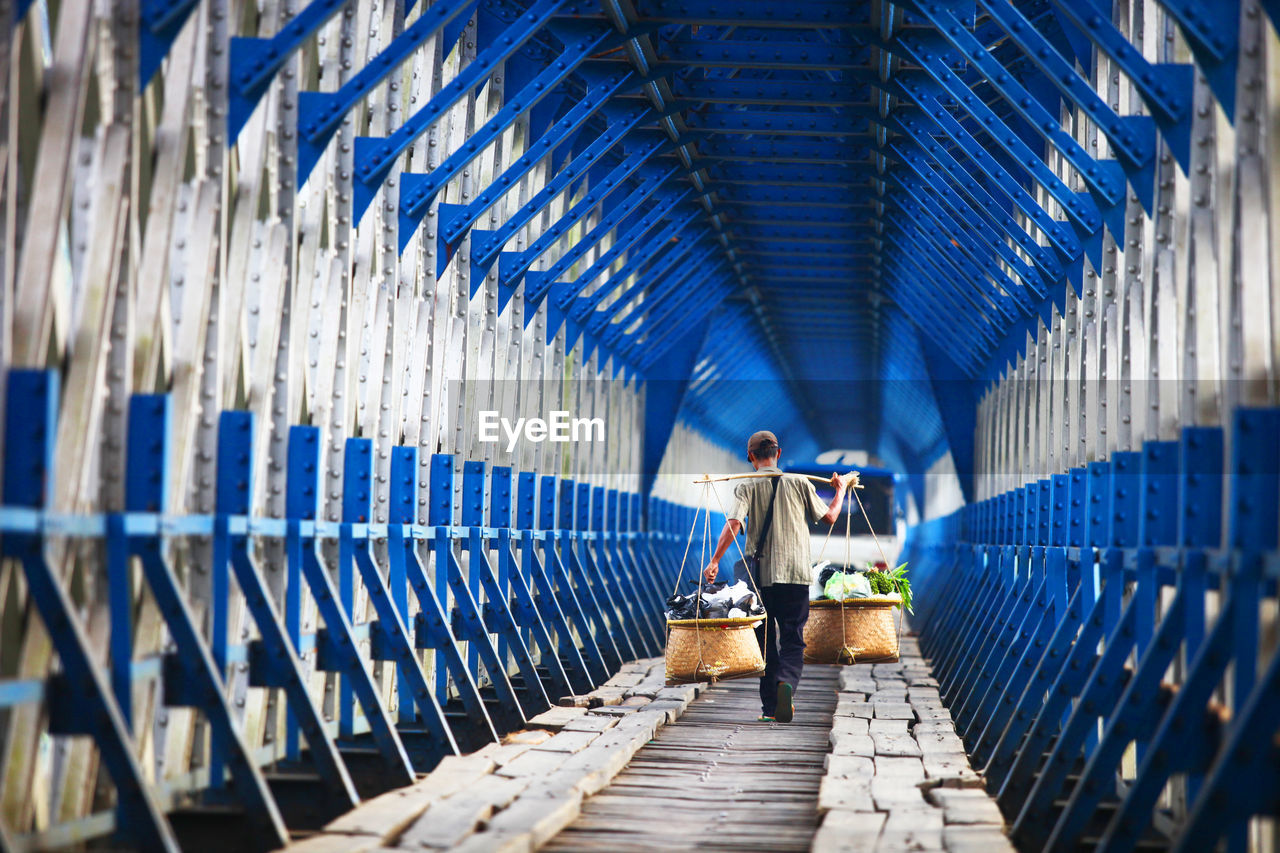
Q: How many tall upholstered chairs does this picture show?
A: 0